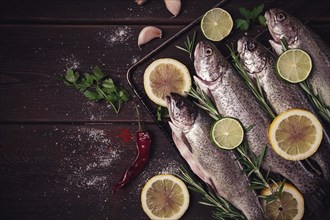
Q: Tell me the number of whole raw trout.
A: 4